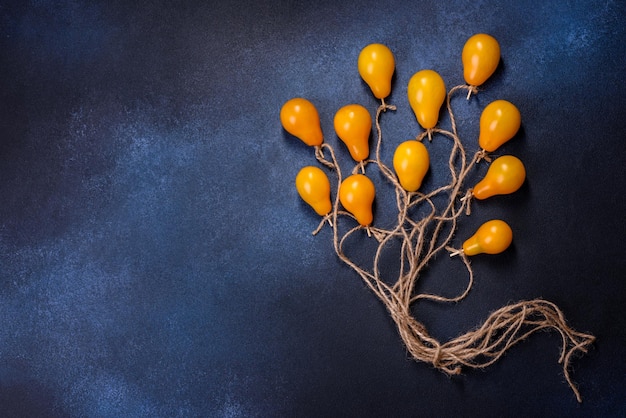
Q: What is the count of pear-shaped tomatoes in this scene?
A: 11